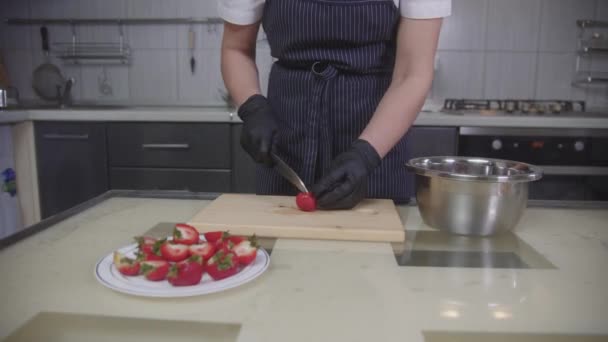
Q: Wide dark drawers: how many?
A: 2